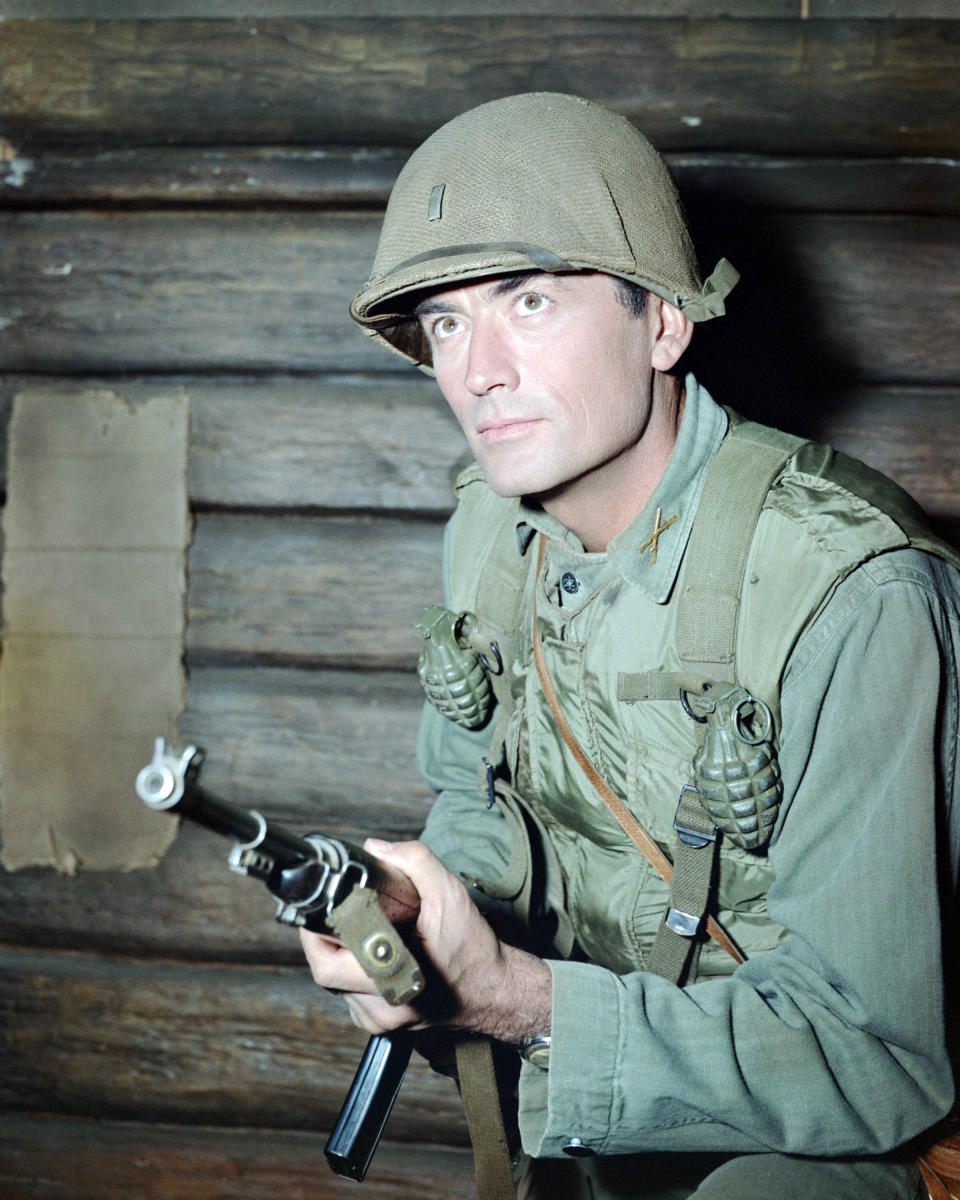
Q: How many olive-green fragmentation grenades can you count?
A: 2